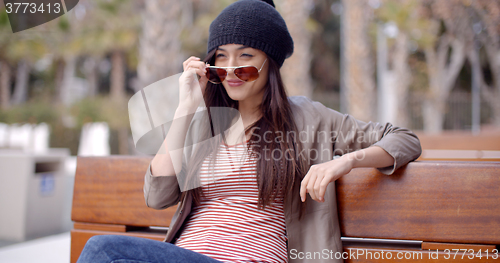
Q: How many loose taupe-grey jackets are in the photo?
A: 1